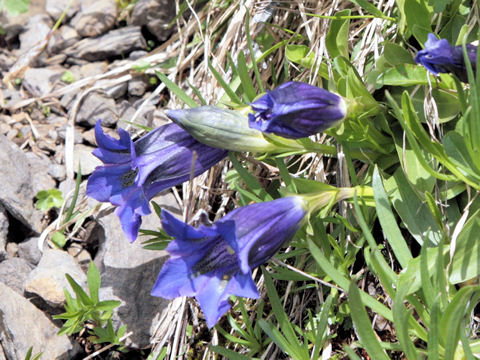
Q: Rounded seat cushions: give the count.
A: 0